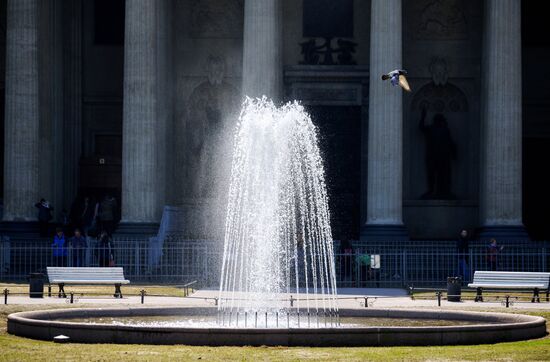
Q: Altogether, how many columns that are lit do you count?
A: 5